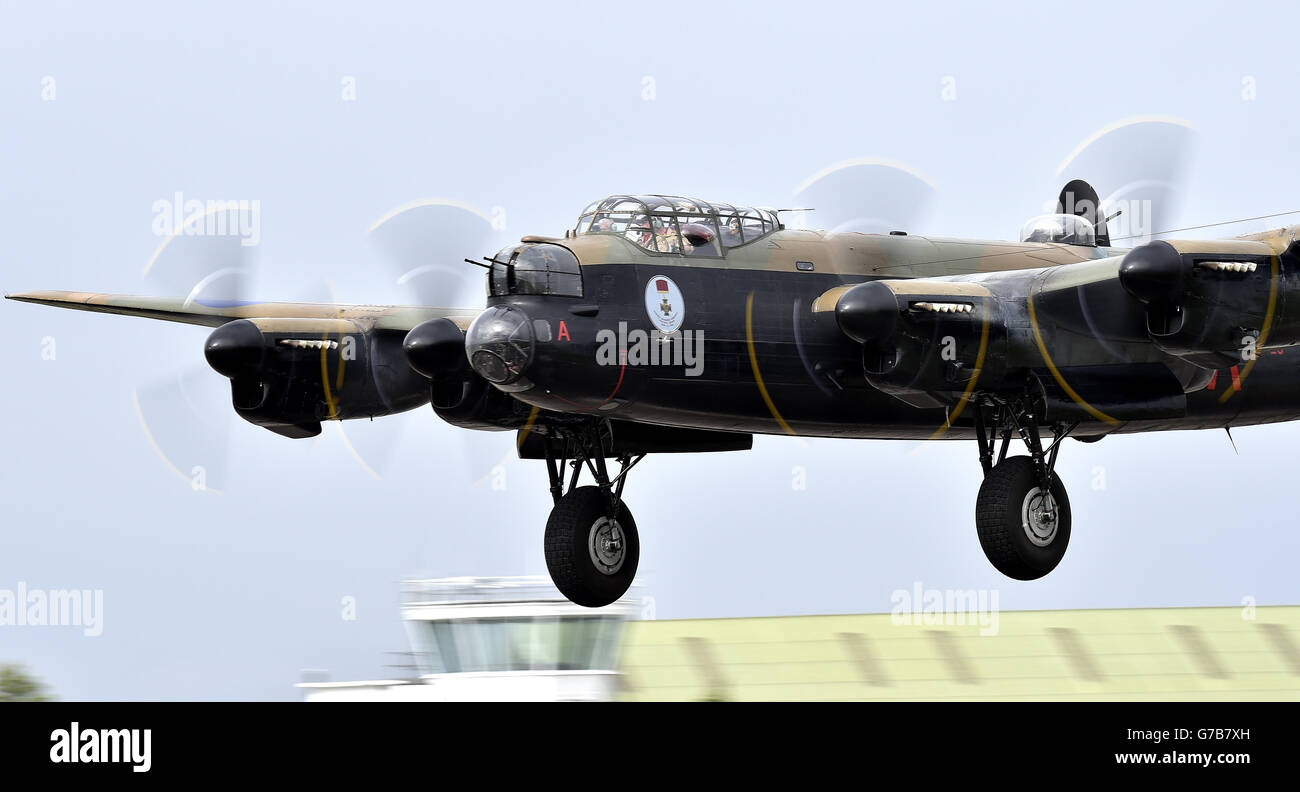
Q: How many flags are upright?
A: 0